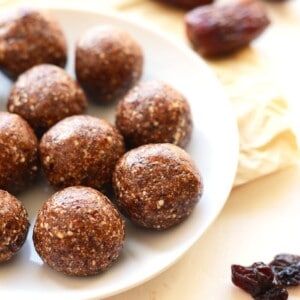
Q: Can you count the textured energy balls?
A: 9